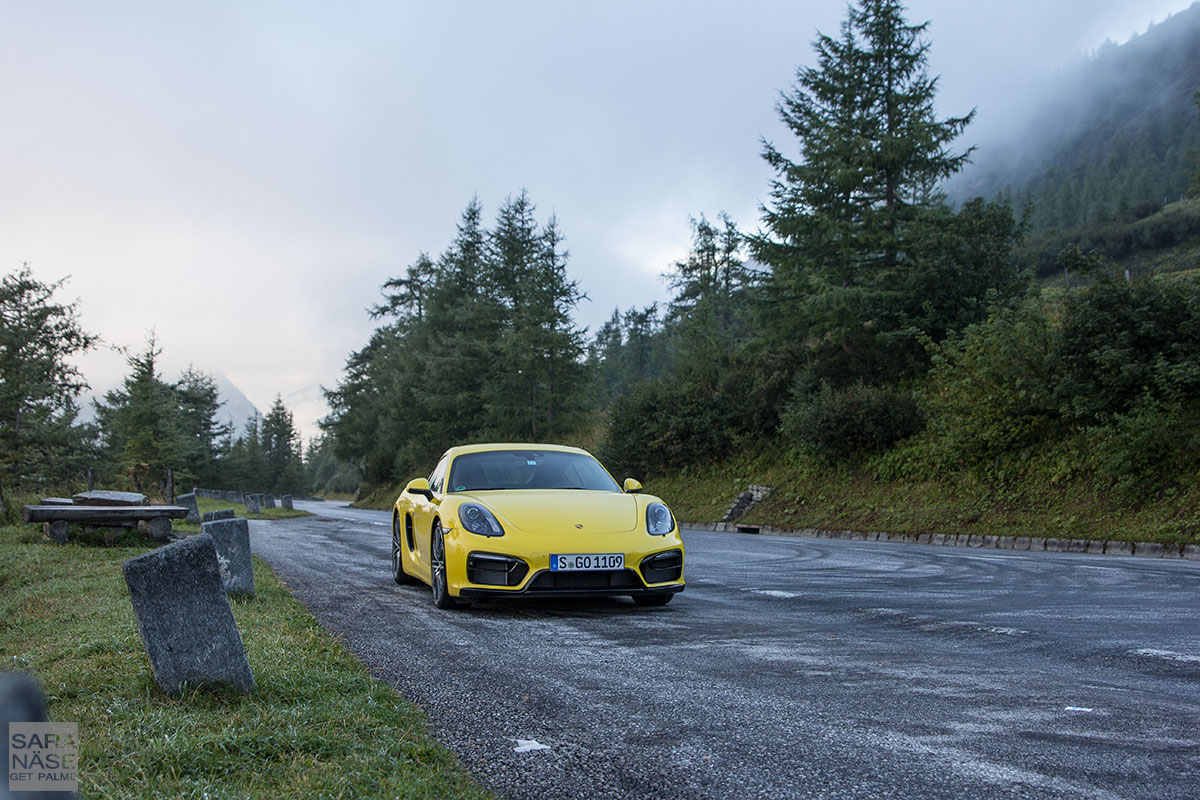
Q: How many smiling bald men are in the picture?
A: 0